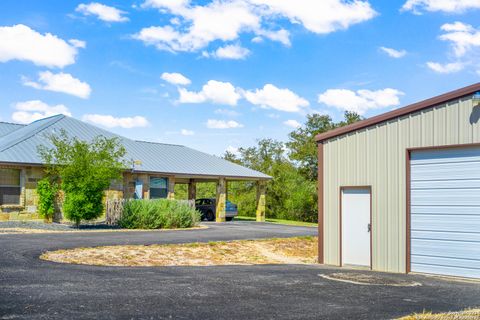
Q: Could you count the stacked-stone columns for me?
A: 3